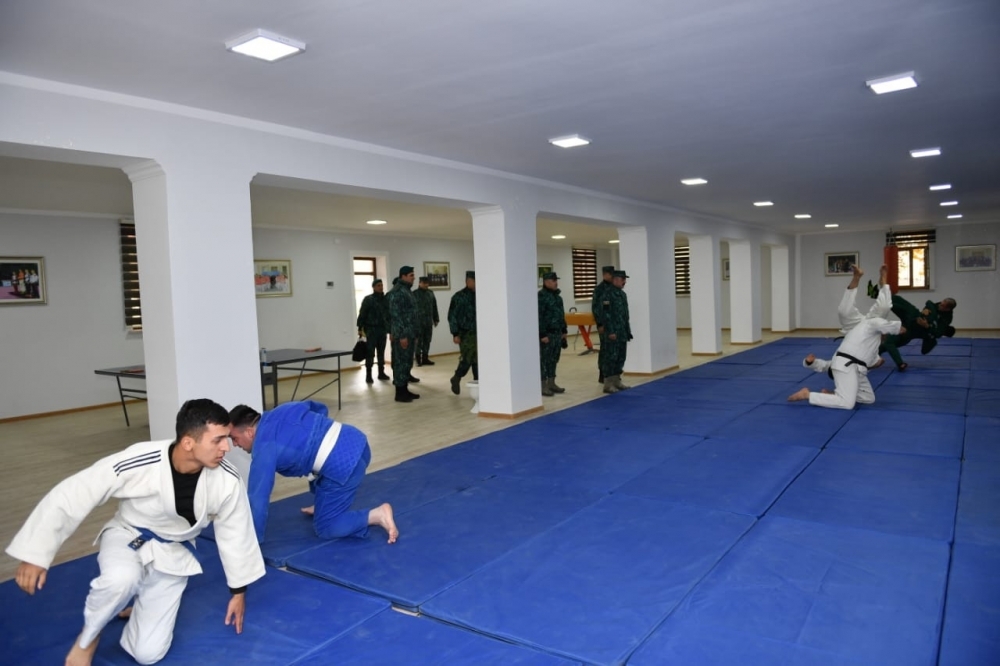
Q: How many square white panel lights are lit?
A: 14